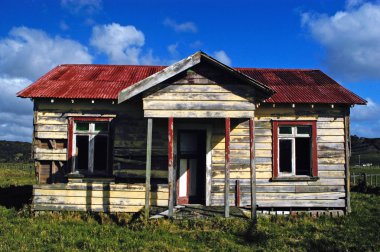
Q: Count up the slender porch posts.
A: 4